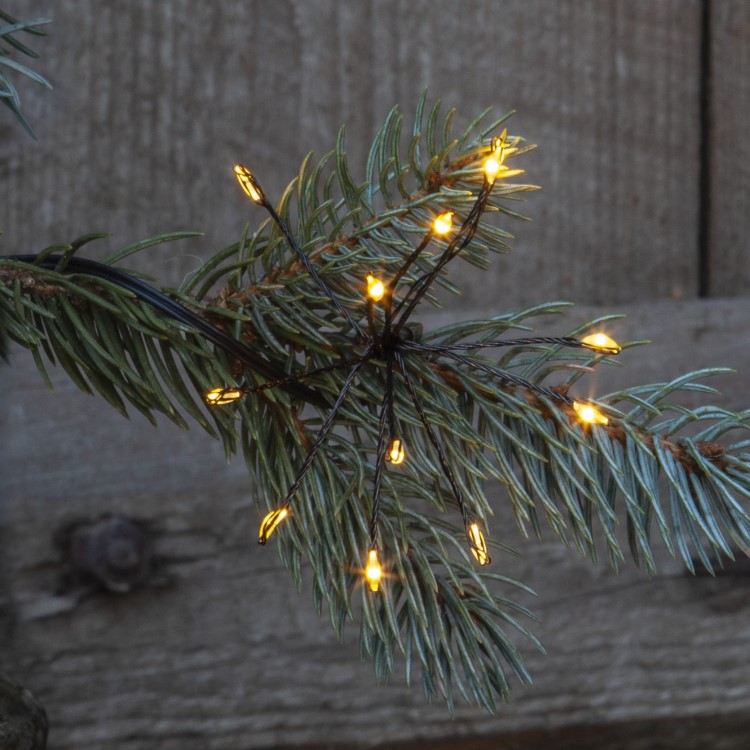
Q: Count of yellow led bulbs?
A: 11